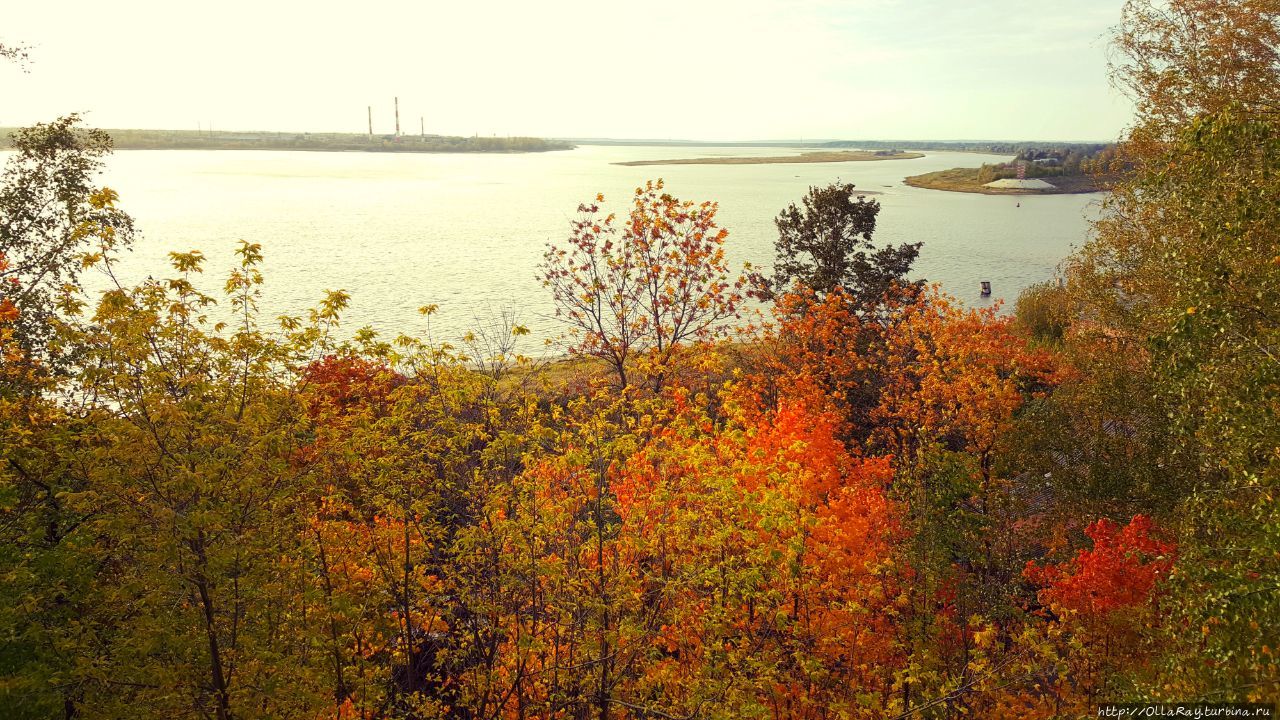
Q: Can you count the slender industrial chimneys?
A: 3